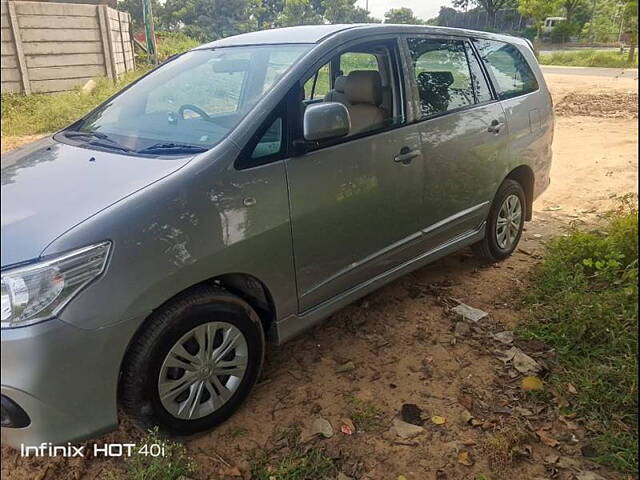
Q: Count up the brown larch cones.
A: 0